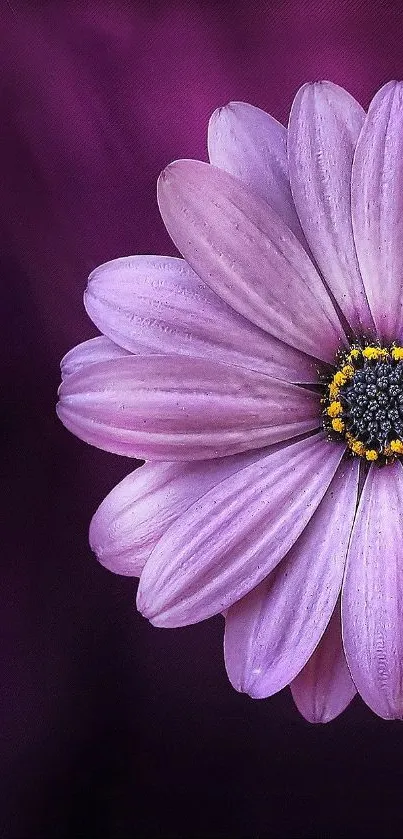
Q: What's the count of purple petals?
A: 12